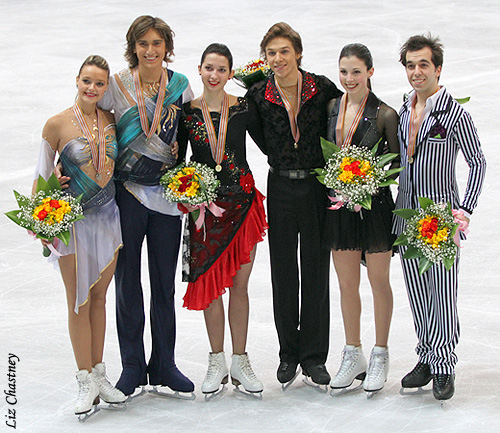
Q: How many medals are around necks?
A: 6